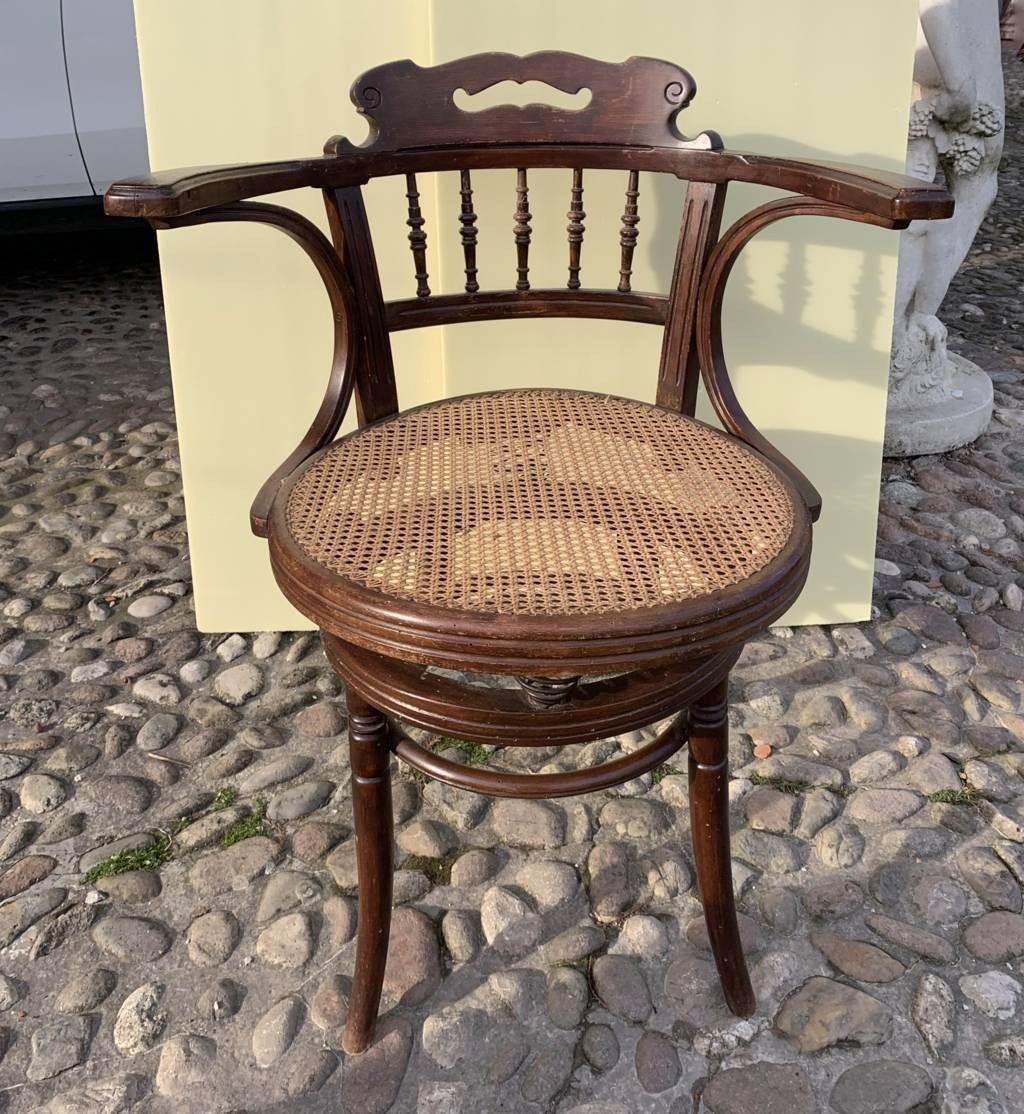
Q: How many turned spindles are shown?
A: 5